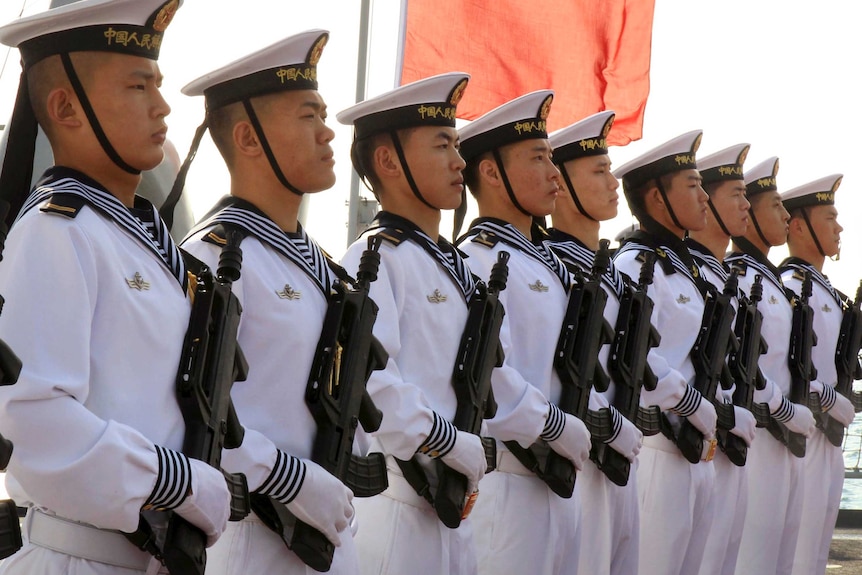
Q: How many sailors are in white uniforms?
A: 9